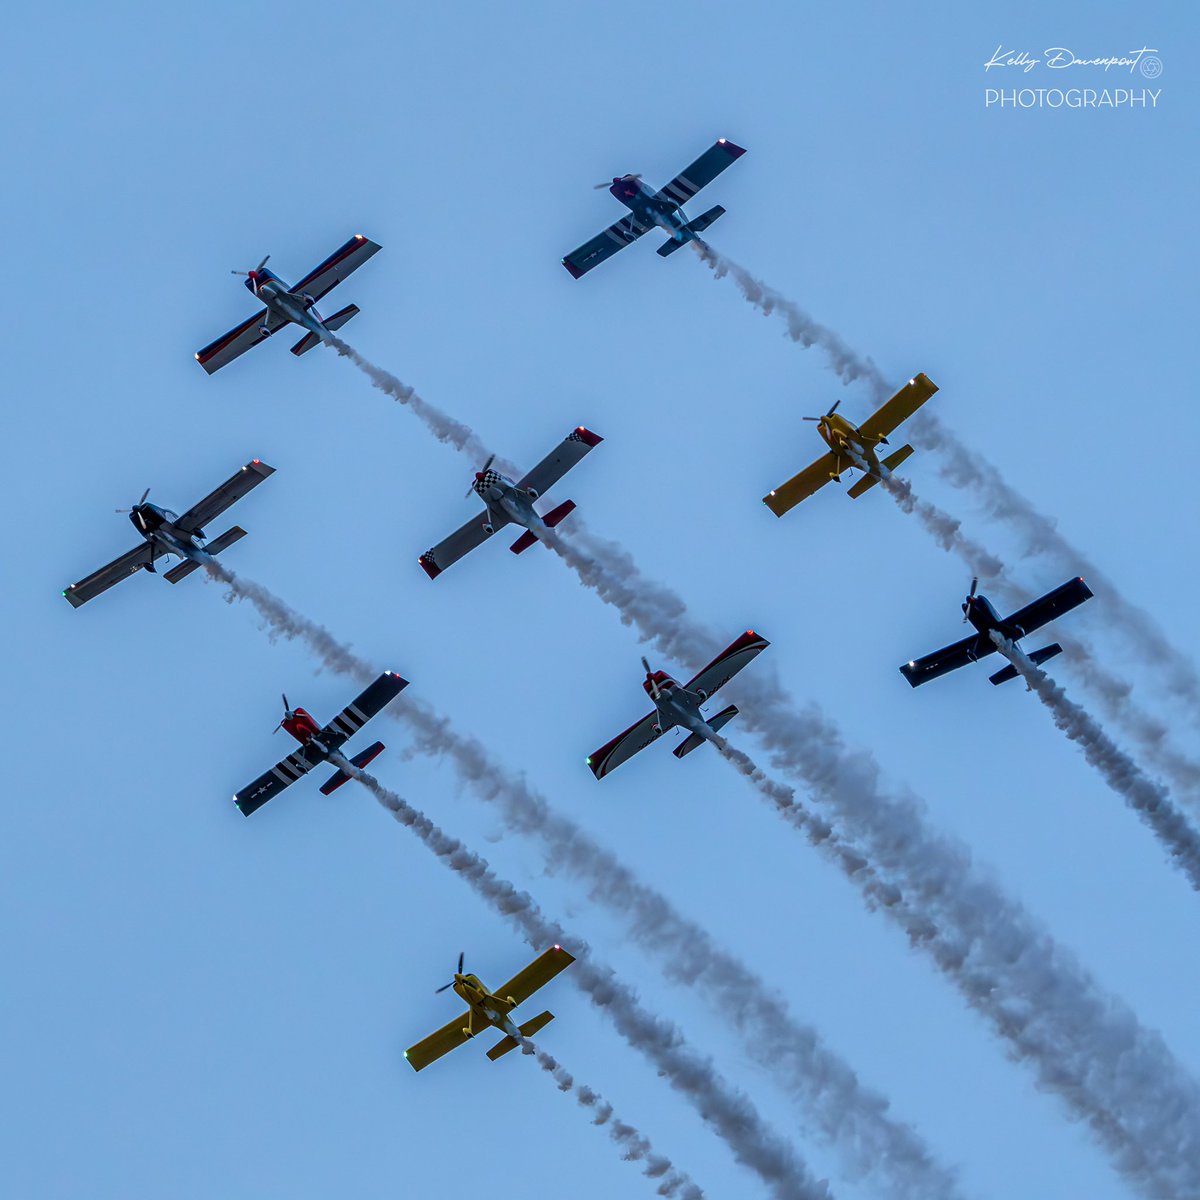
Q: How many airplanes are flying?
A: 9